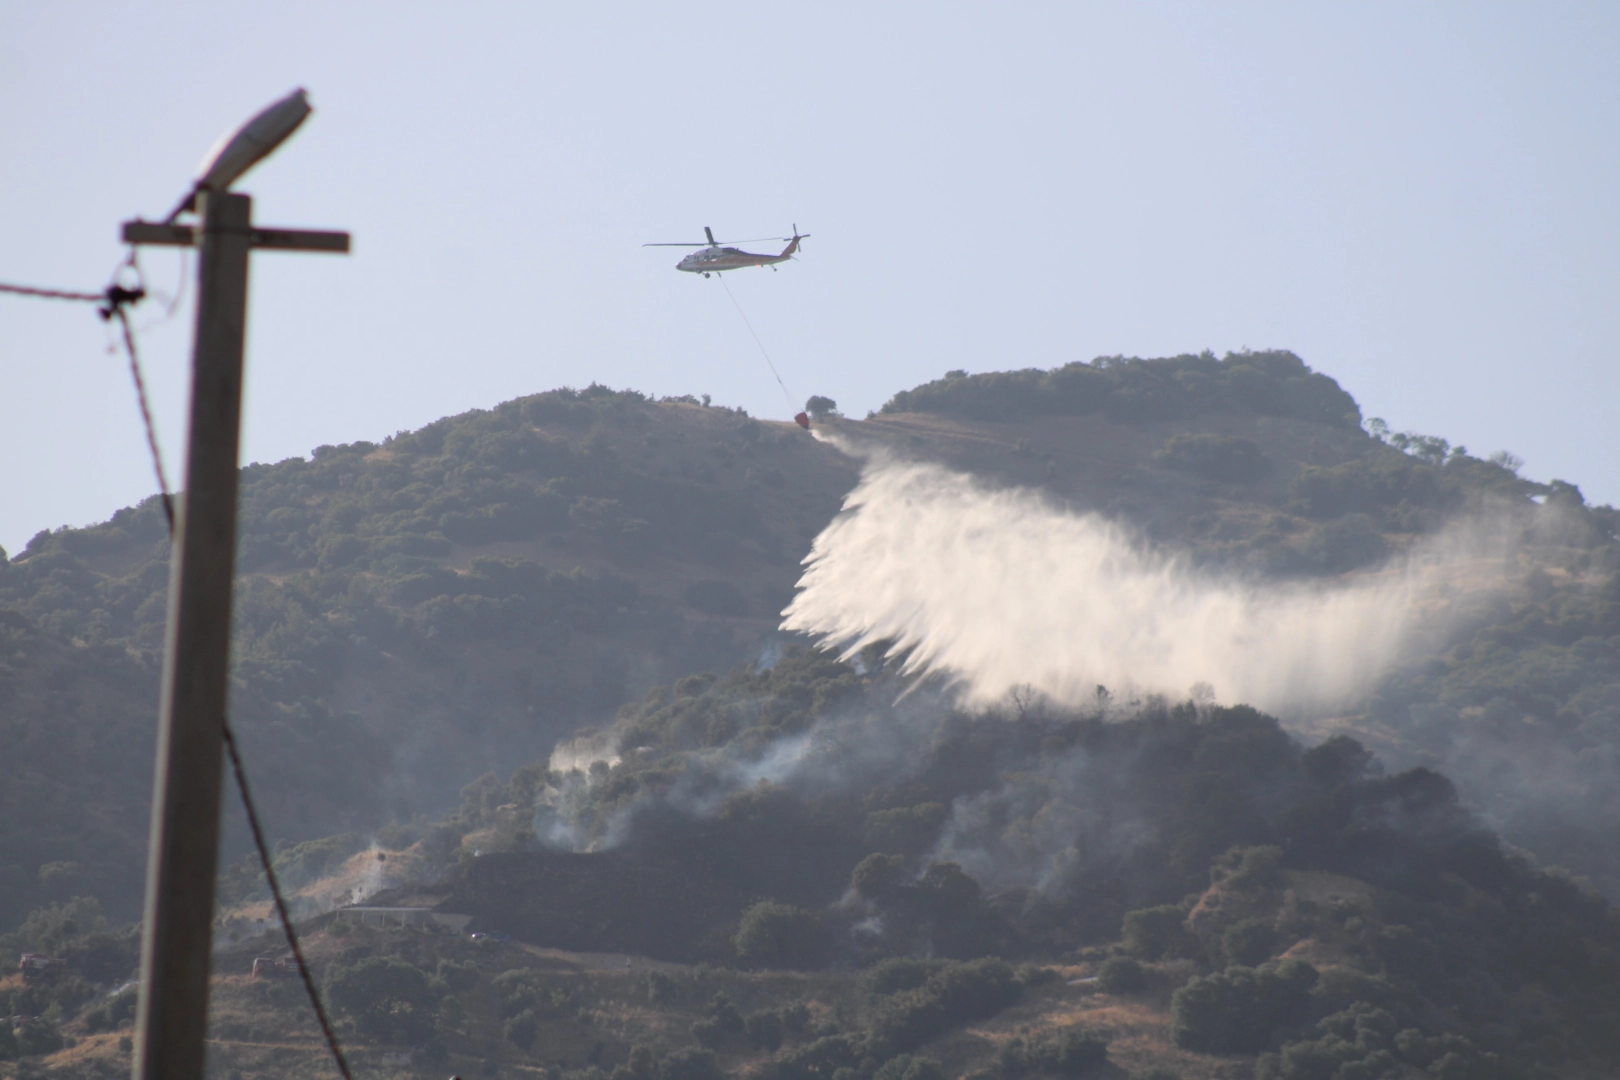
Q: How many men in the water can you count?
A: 0